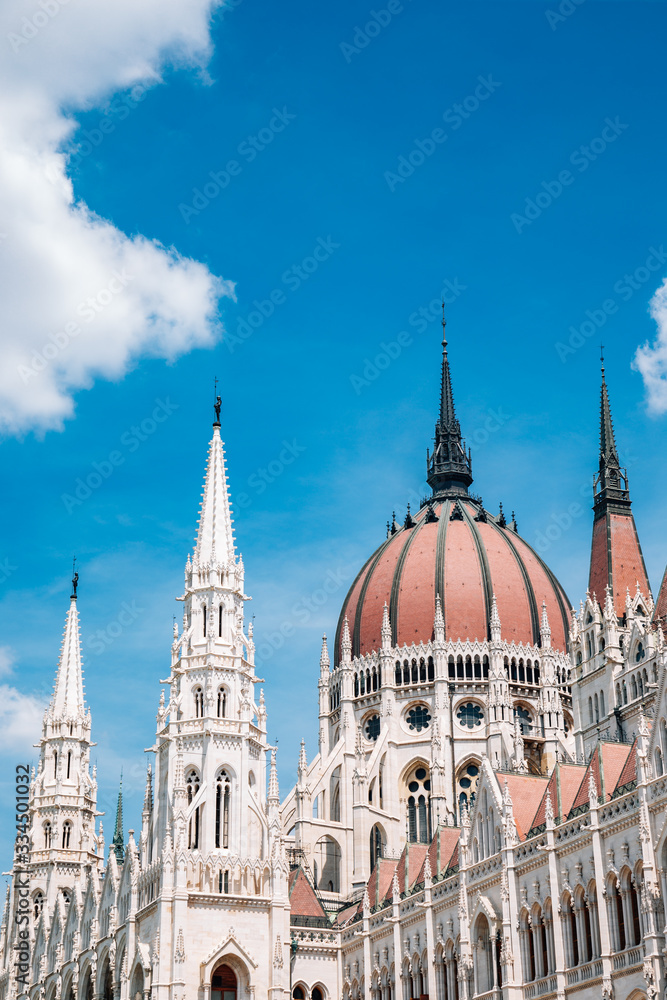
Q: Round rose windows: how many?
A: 4